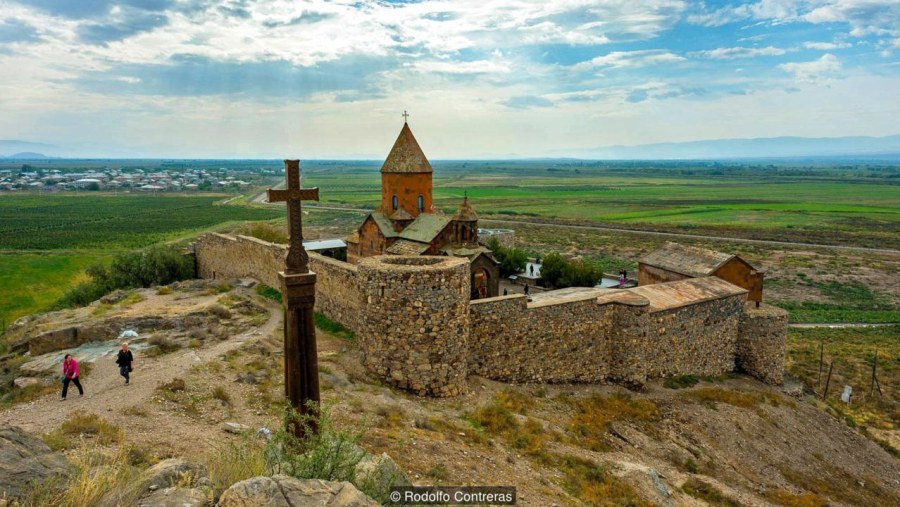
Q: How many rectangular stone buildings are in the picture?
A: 1